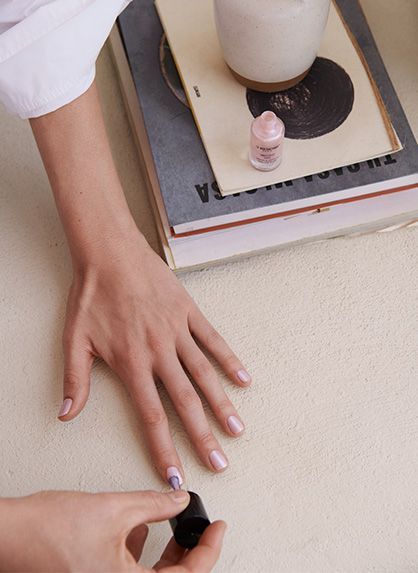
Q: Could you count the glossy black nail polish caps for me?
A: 1